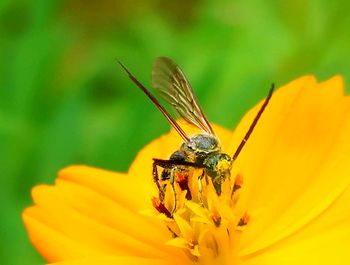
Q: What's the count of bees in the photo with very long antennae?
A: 1